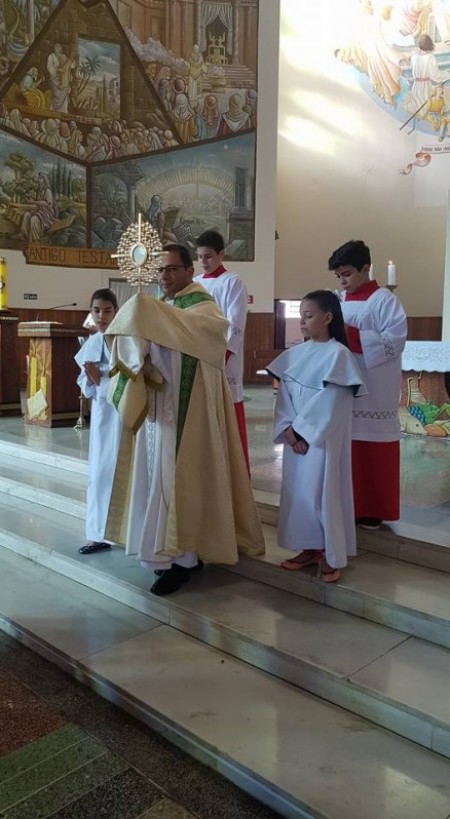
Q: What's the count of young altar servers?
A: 4